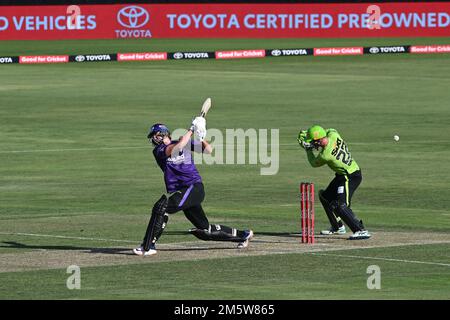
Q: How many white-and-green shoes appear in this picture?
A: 2